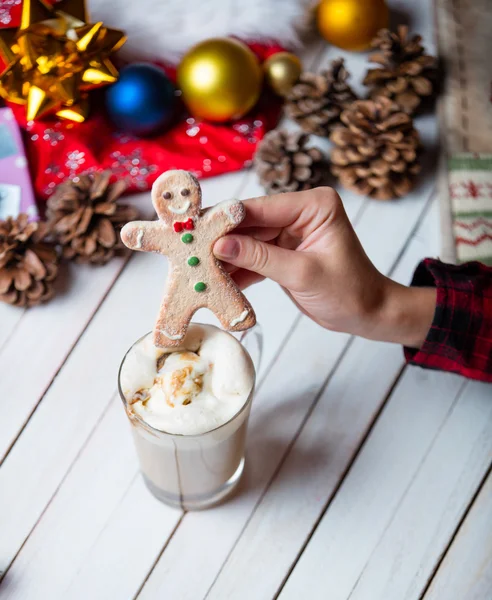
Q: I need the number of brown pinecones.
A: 6